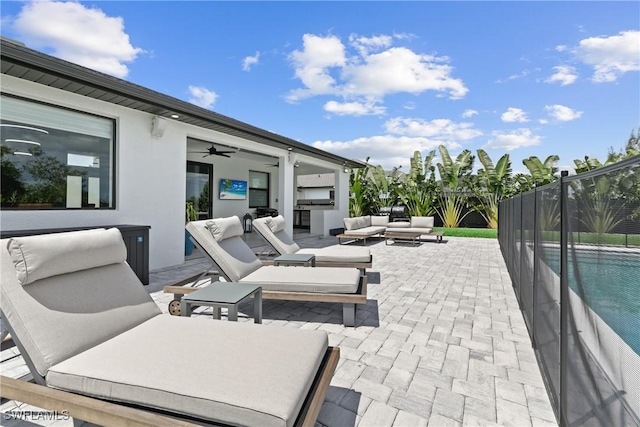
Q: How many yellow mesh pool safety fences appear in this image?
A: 0